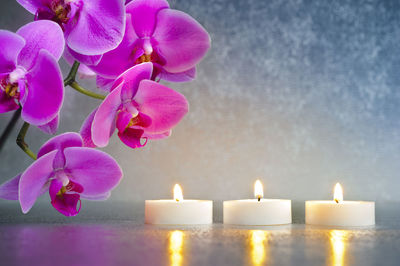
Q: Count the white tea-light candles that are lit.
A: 3